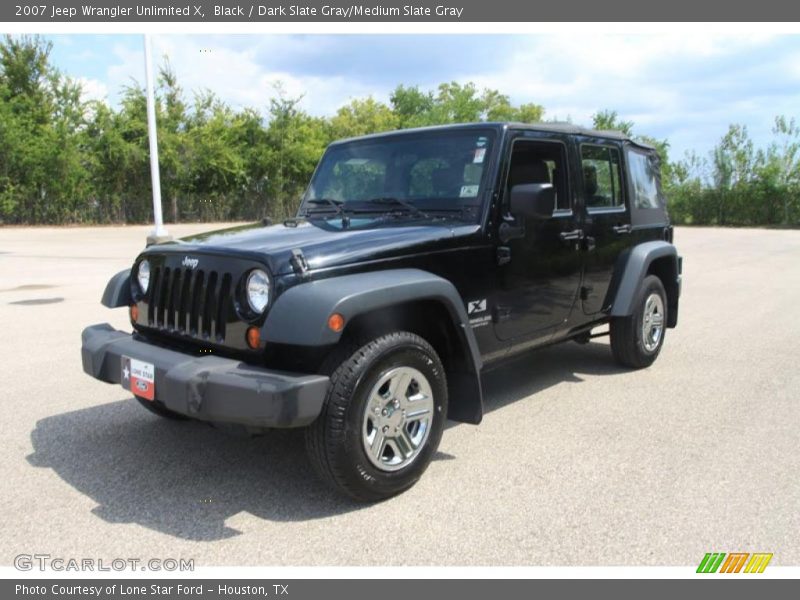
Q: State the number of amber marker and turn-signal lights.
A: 3